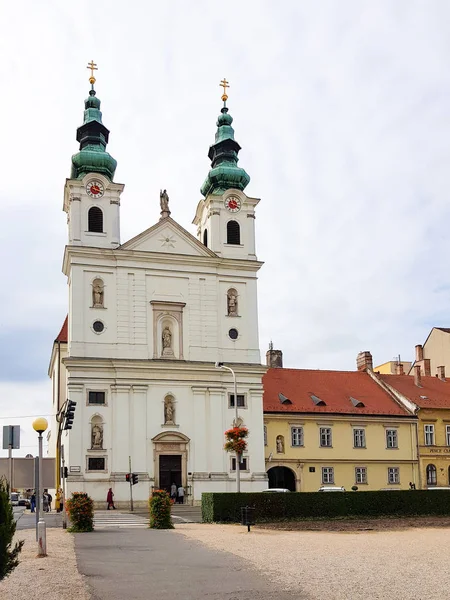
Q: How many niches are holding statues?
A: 6